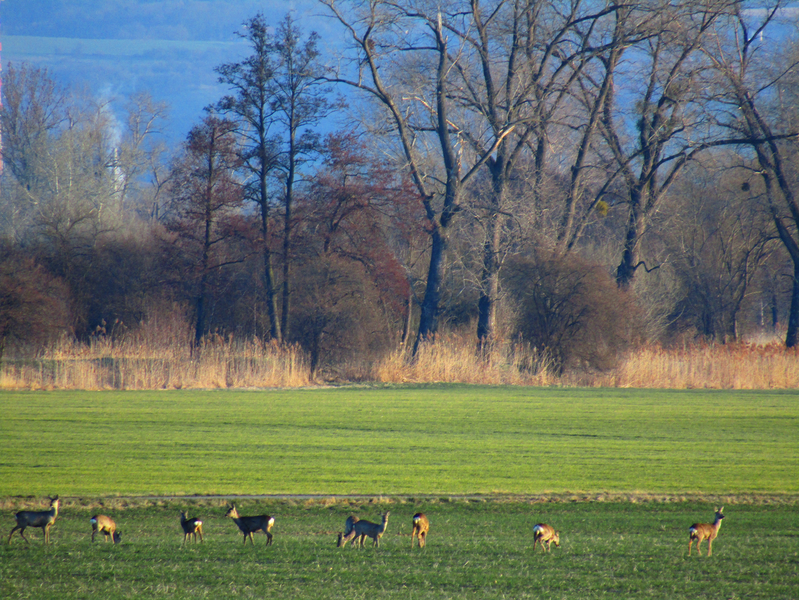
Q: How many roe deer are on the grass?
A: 9